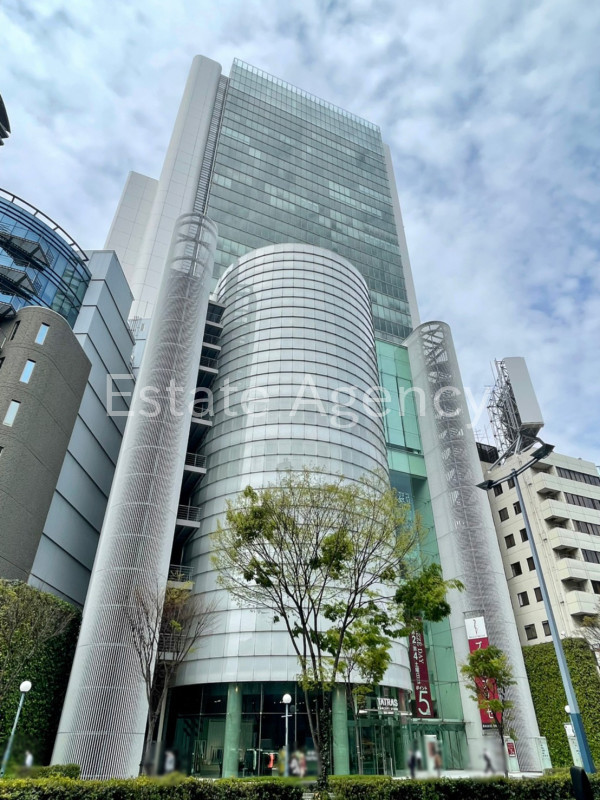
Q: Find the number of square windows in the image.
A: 12